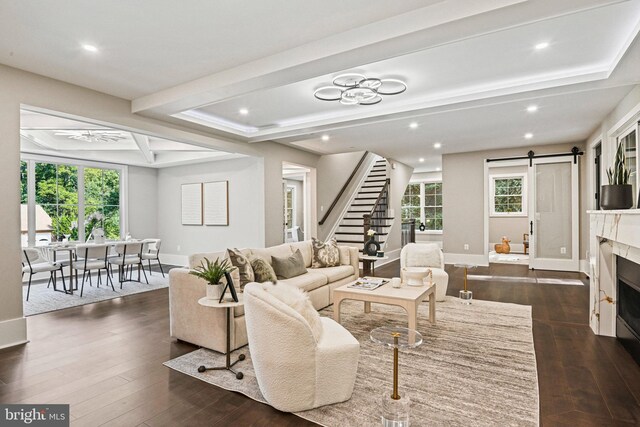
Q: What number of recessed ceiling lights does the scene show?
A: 10